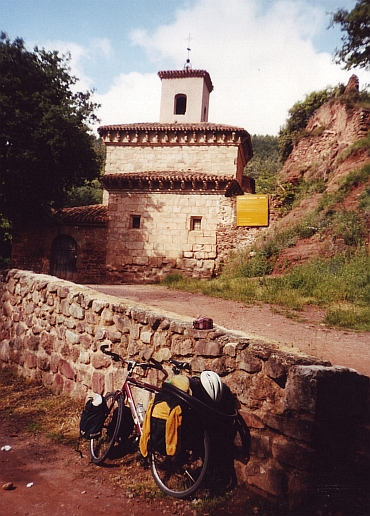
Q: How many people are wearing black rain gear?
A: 0